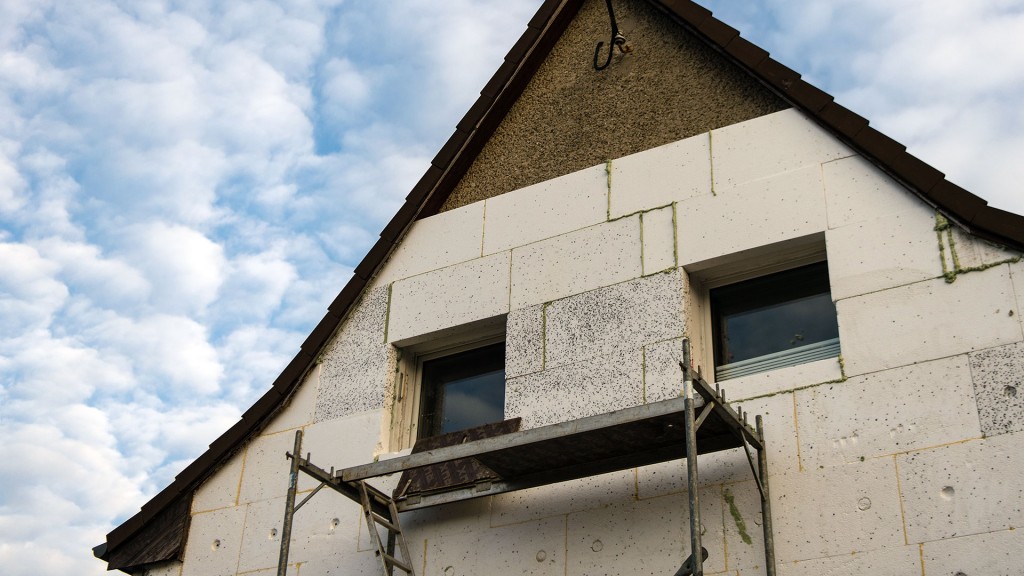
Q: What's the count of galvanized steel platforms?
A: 1